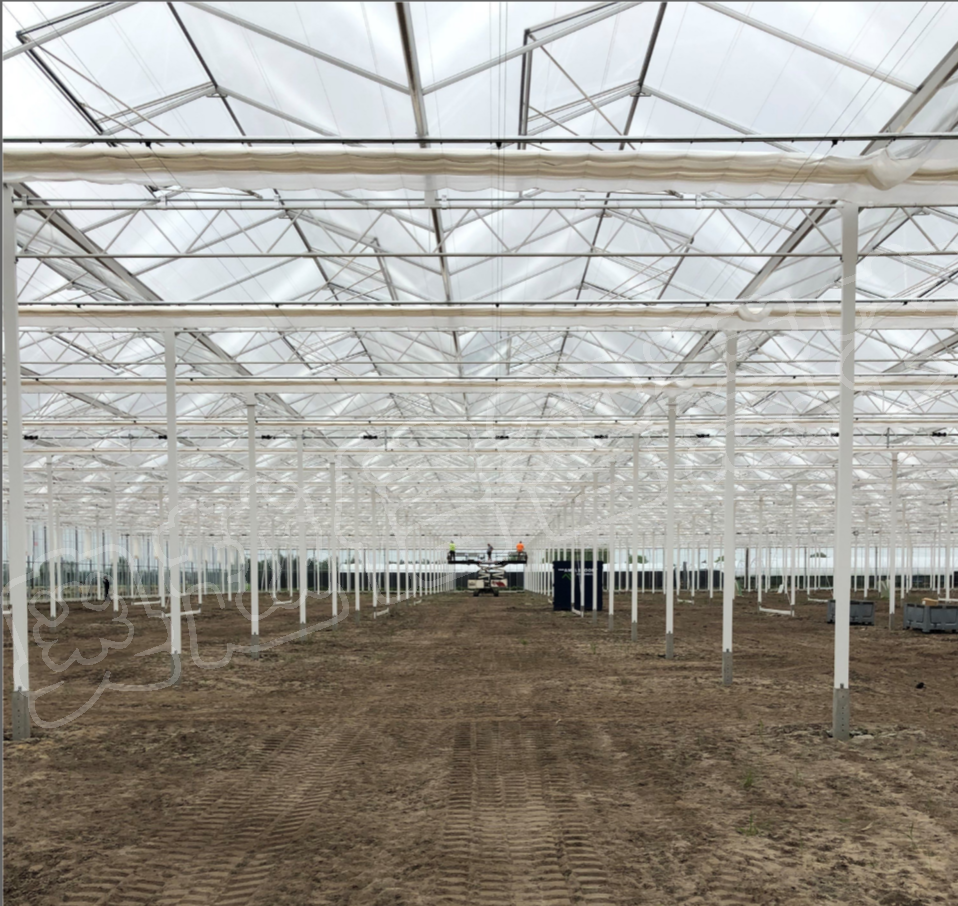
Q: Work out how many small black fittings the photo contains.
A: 9